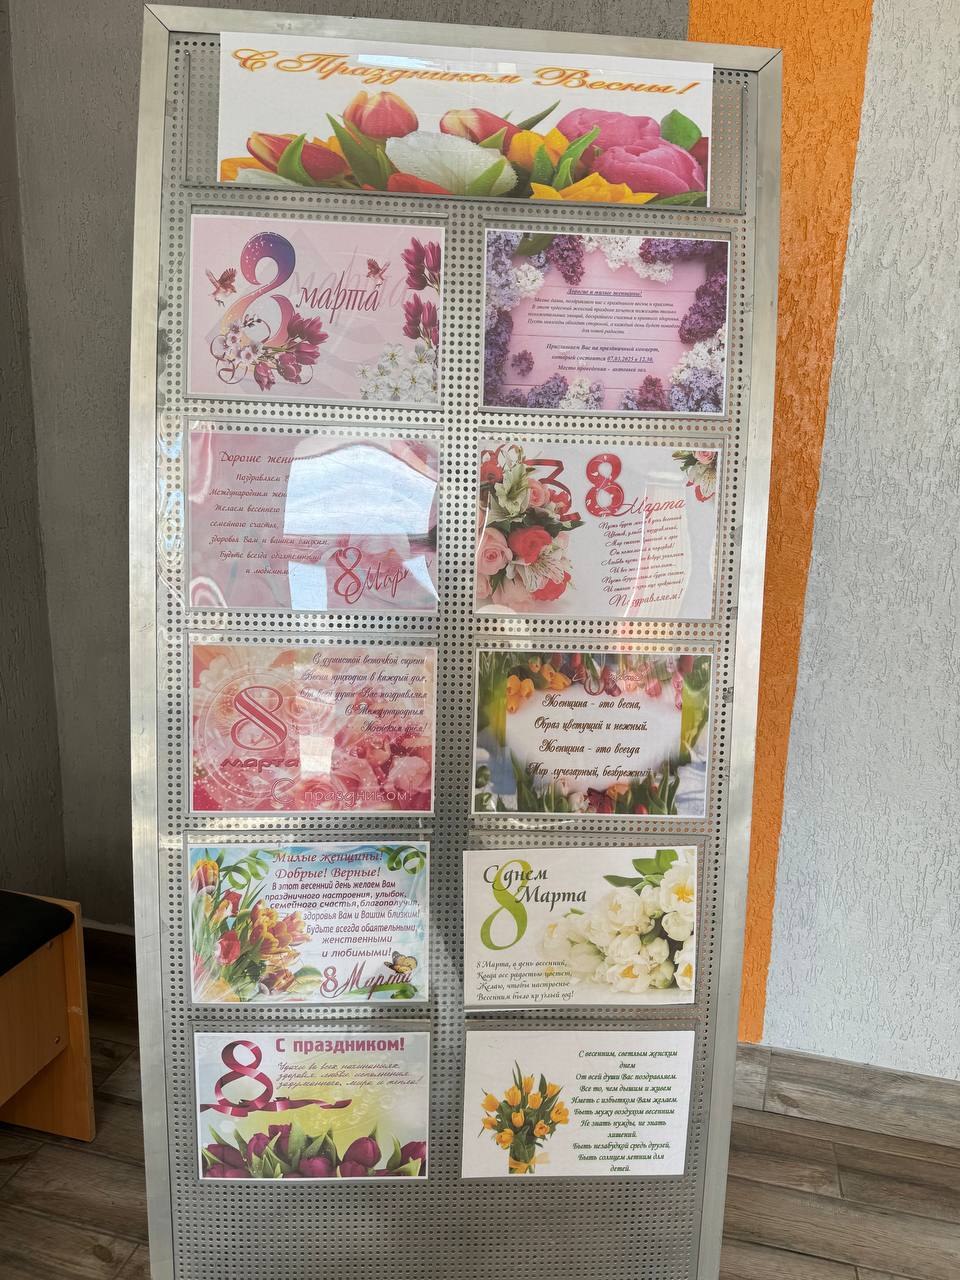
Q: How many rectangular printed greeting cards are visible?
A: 10